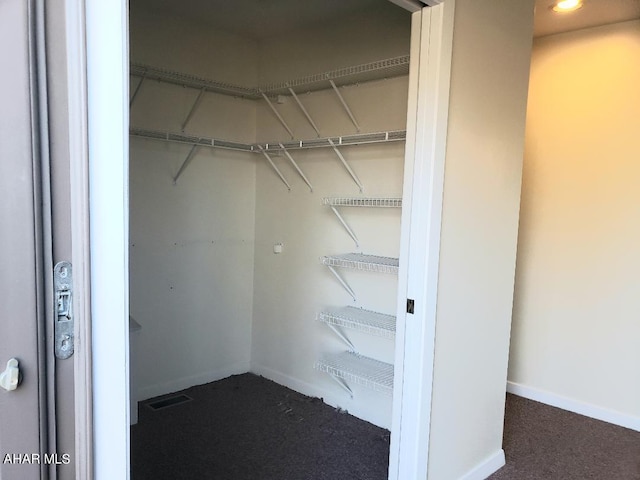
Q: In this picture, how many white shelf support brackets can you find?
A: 13